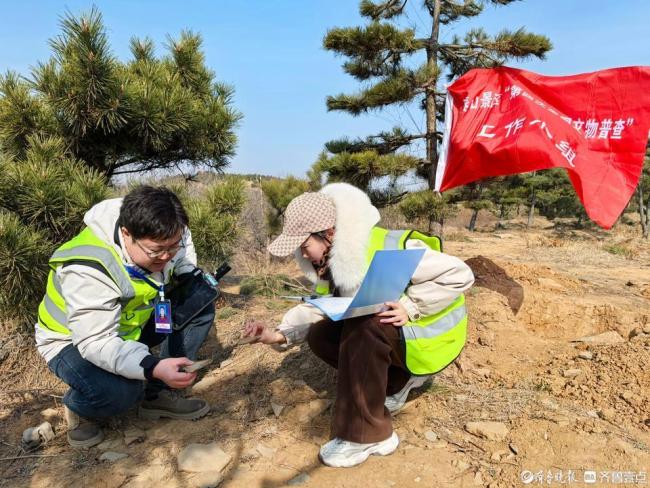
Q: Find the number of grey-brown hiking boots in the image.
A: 2